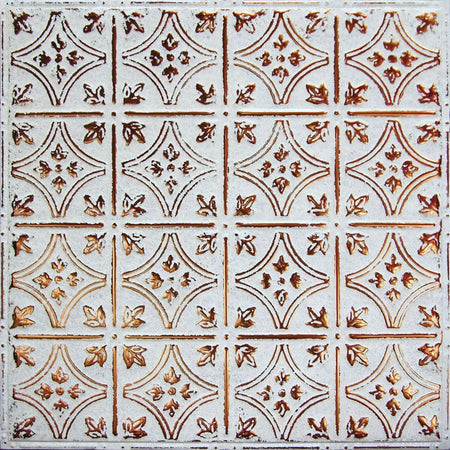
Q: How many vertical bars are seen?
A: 12